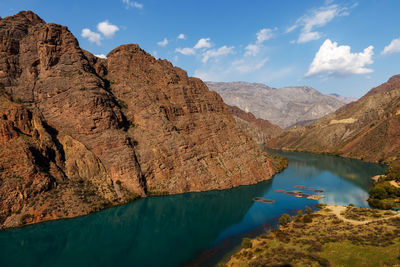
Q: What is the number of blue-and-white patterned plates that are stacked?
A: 0